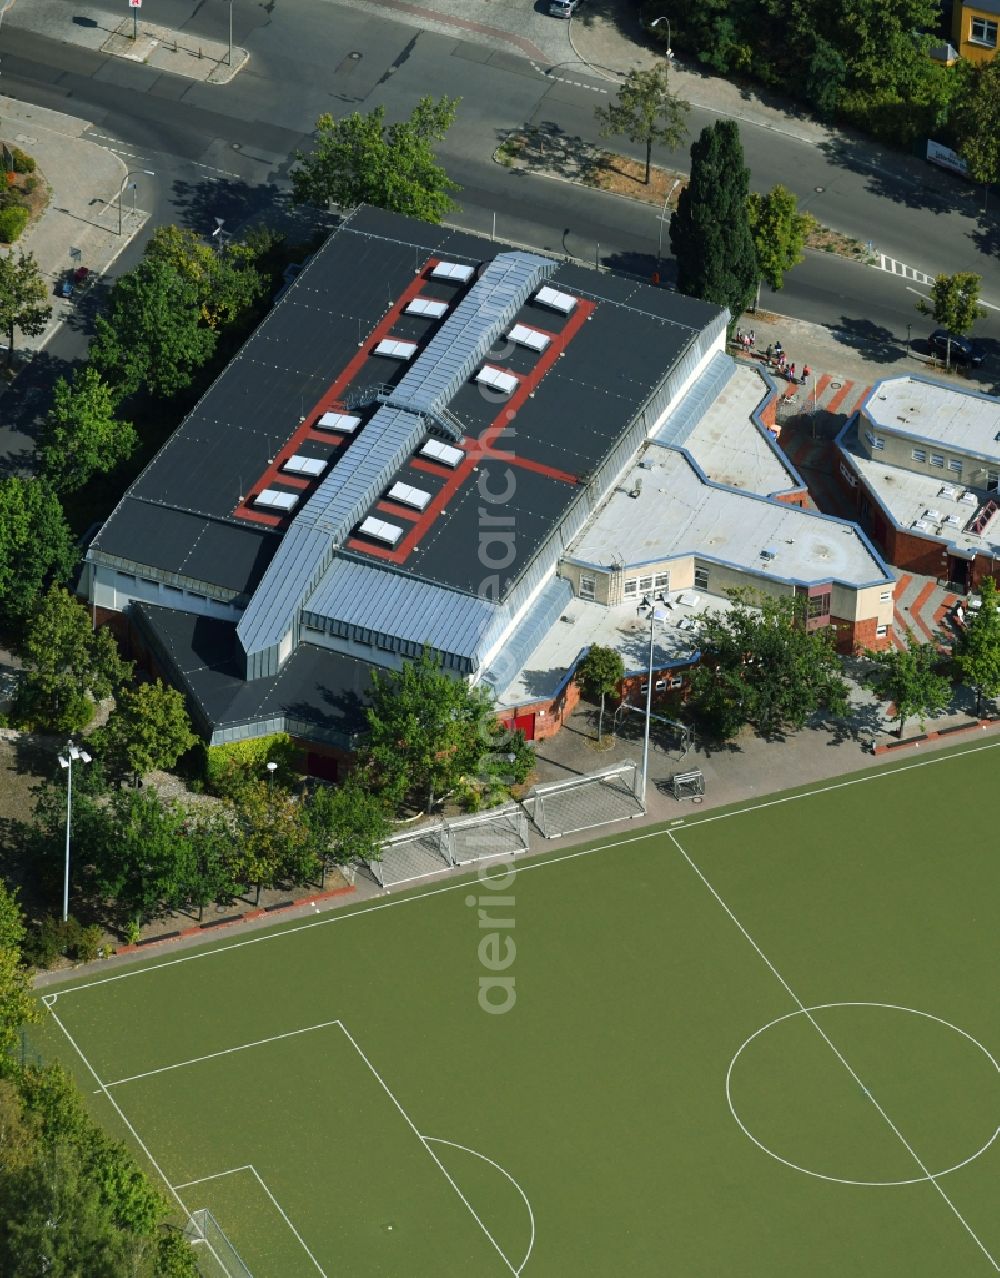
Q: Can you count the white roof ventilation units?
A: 12